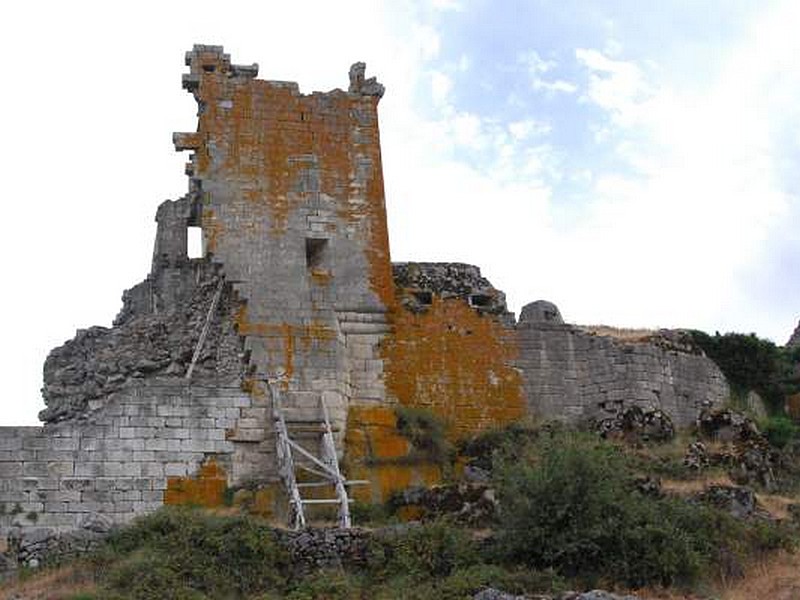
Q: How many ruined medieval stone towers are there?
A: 1